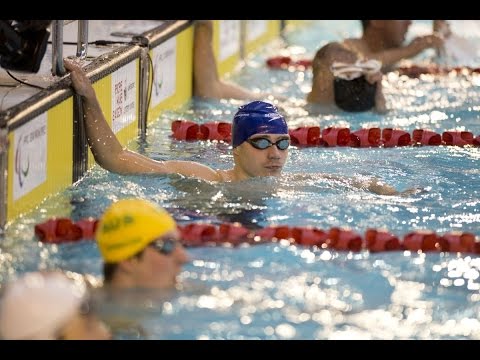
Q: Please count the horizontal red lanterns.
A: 3